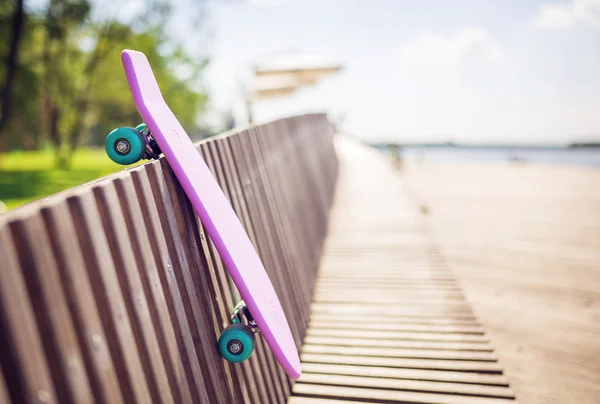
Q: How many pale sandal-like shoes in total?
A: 0